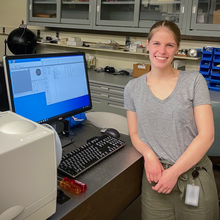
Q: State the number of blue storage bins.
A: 11